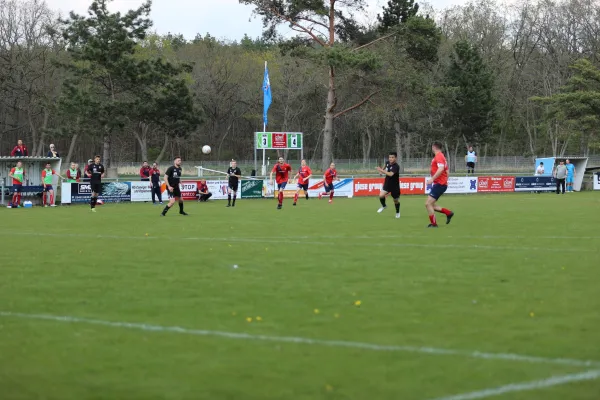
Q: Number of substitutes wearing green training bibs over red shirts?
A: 3